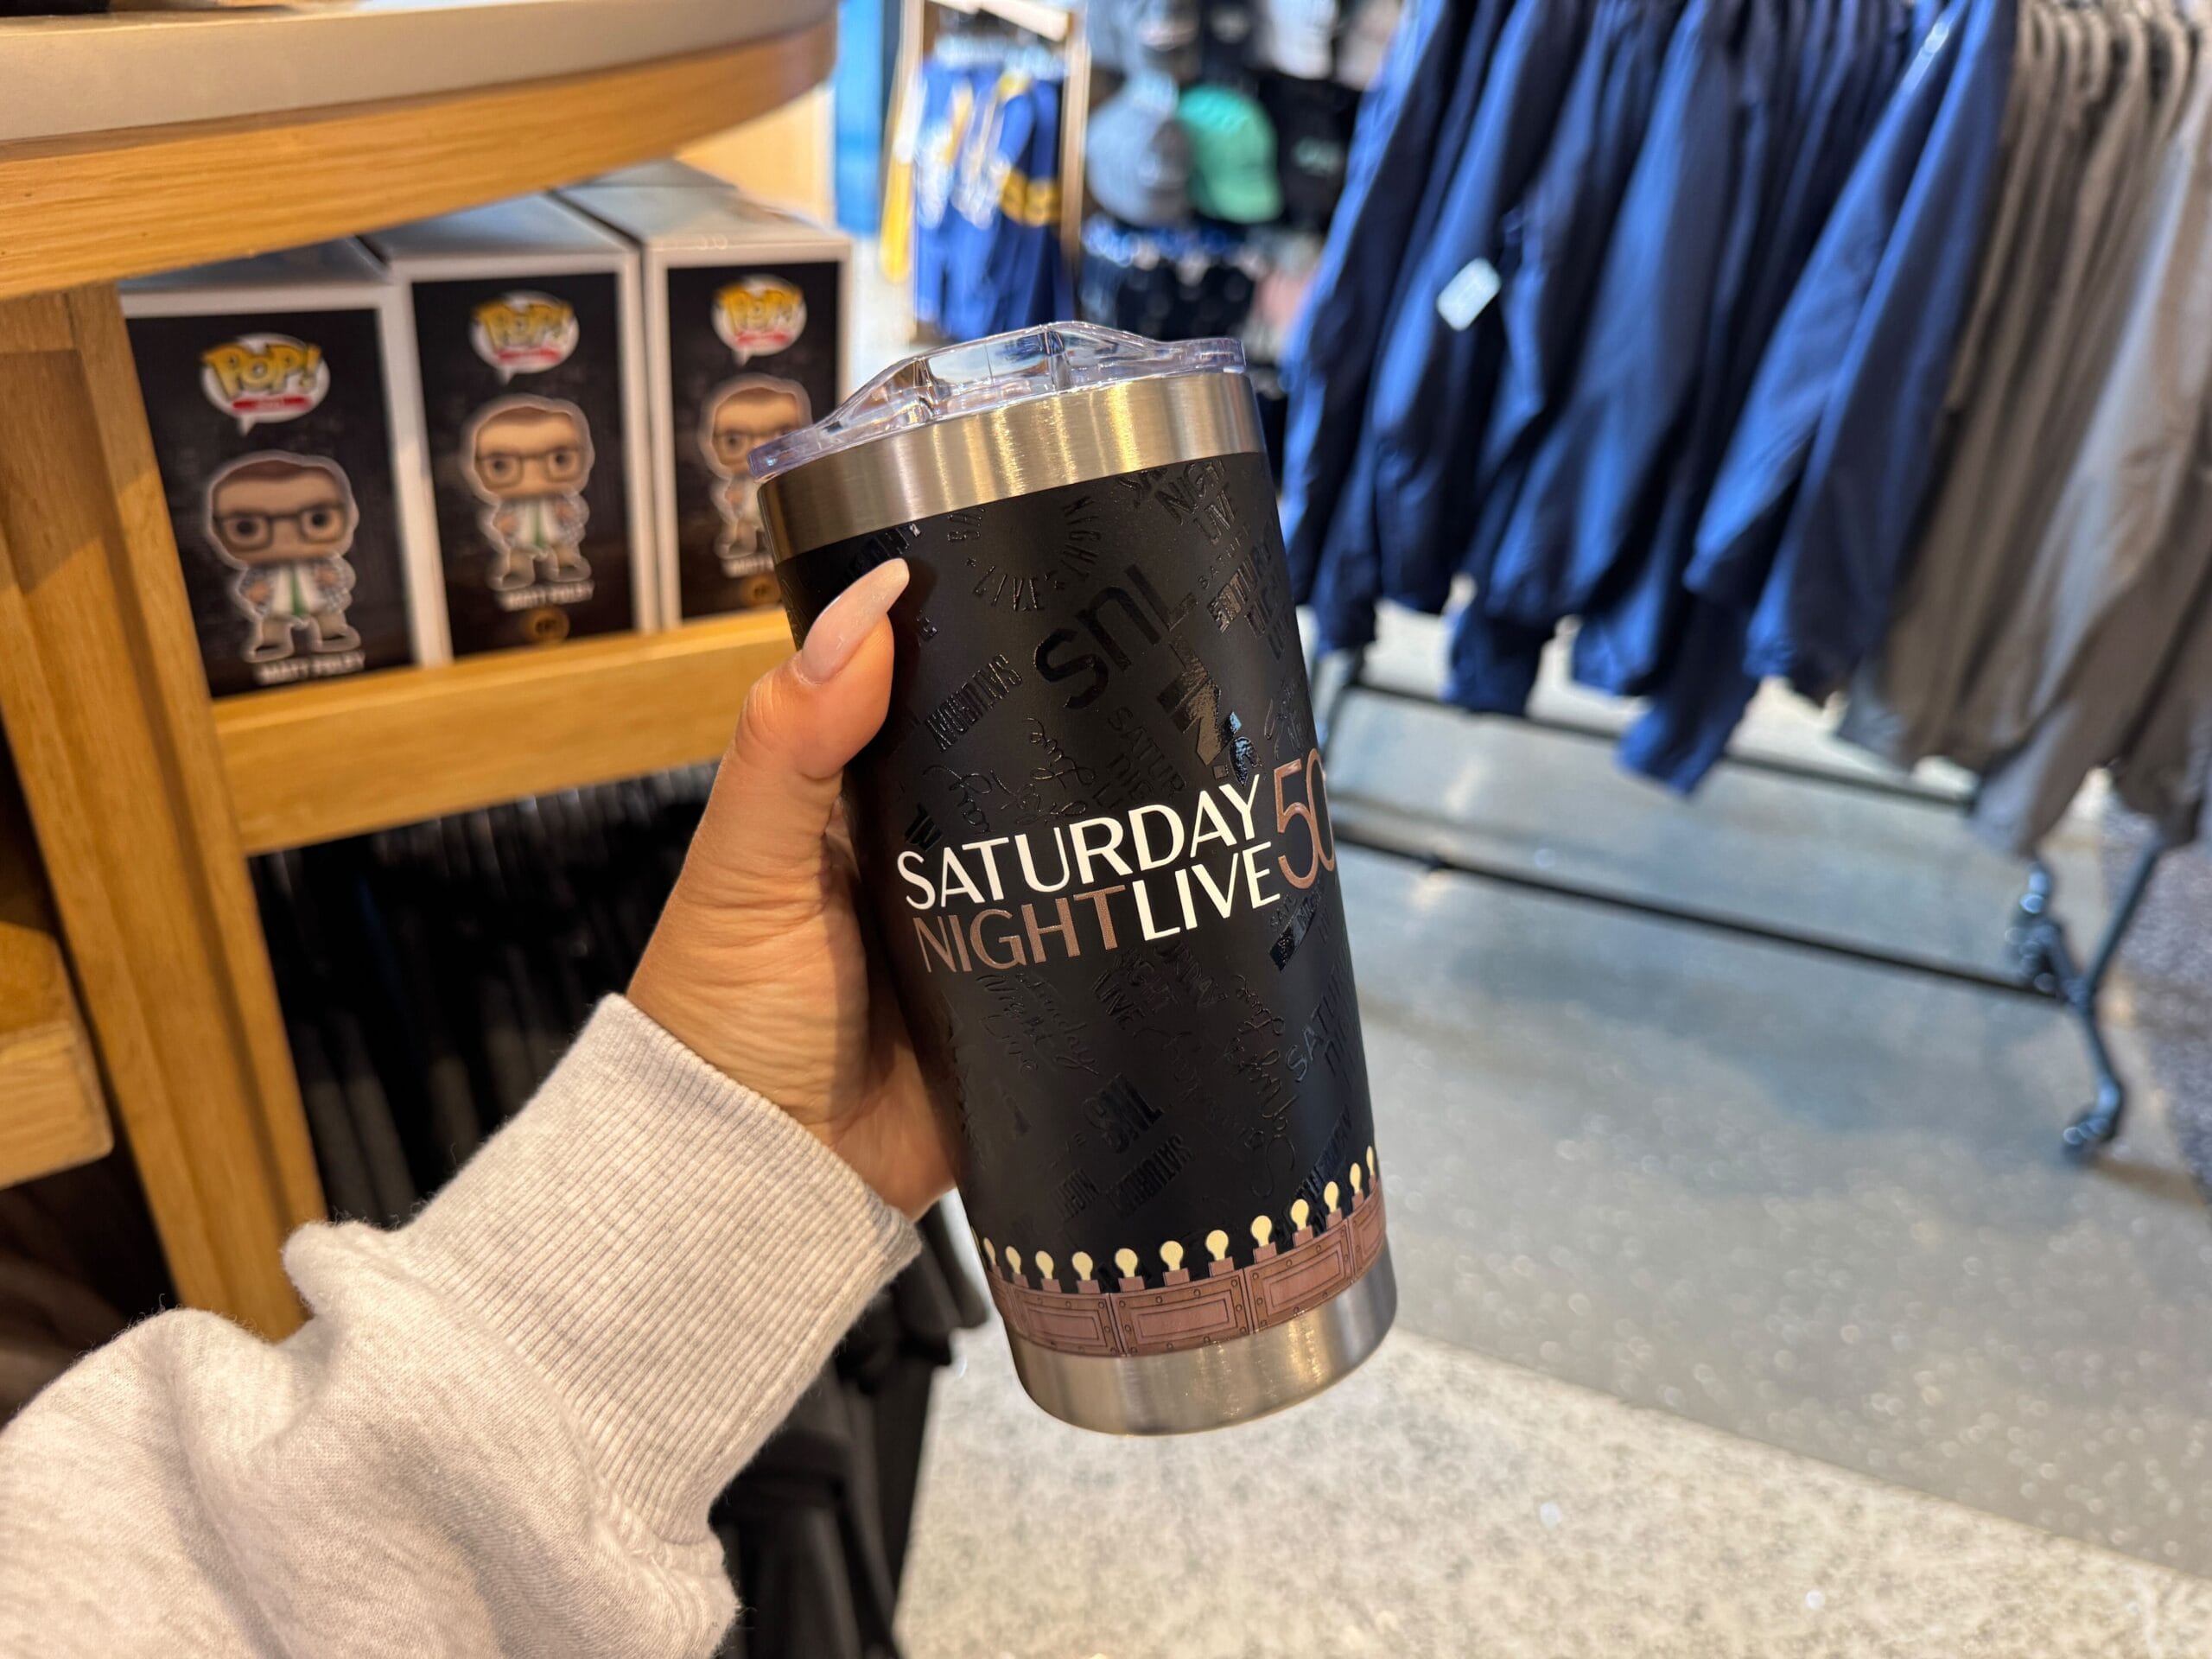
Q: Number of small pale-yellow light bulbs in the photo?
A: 12